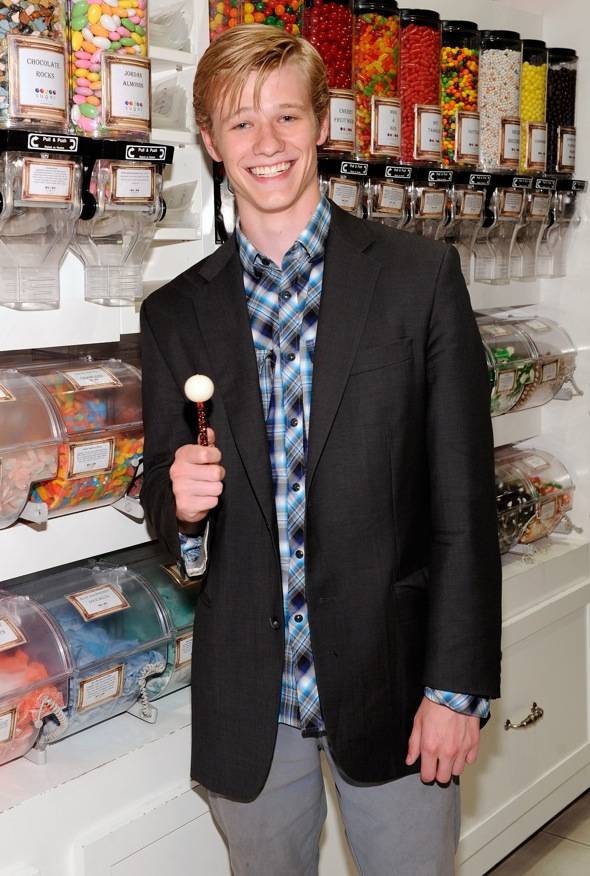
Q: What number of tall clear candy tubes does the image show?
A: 11